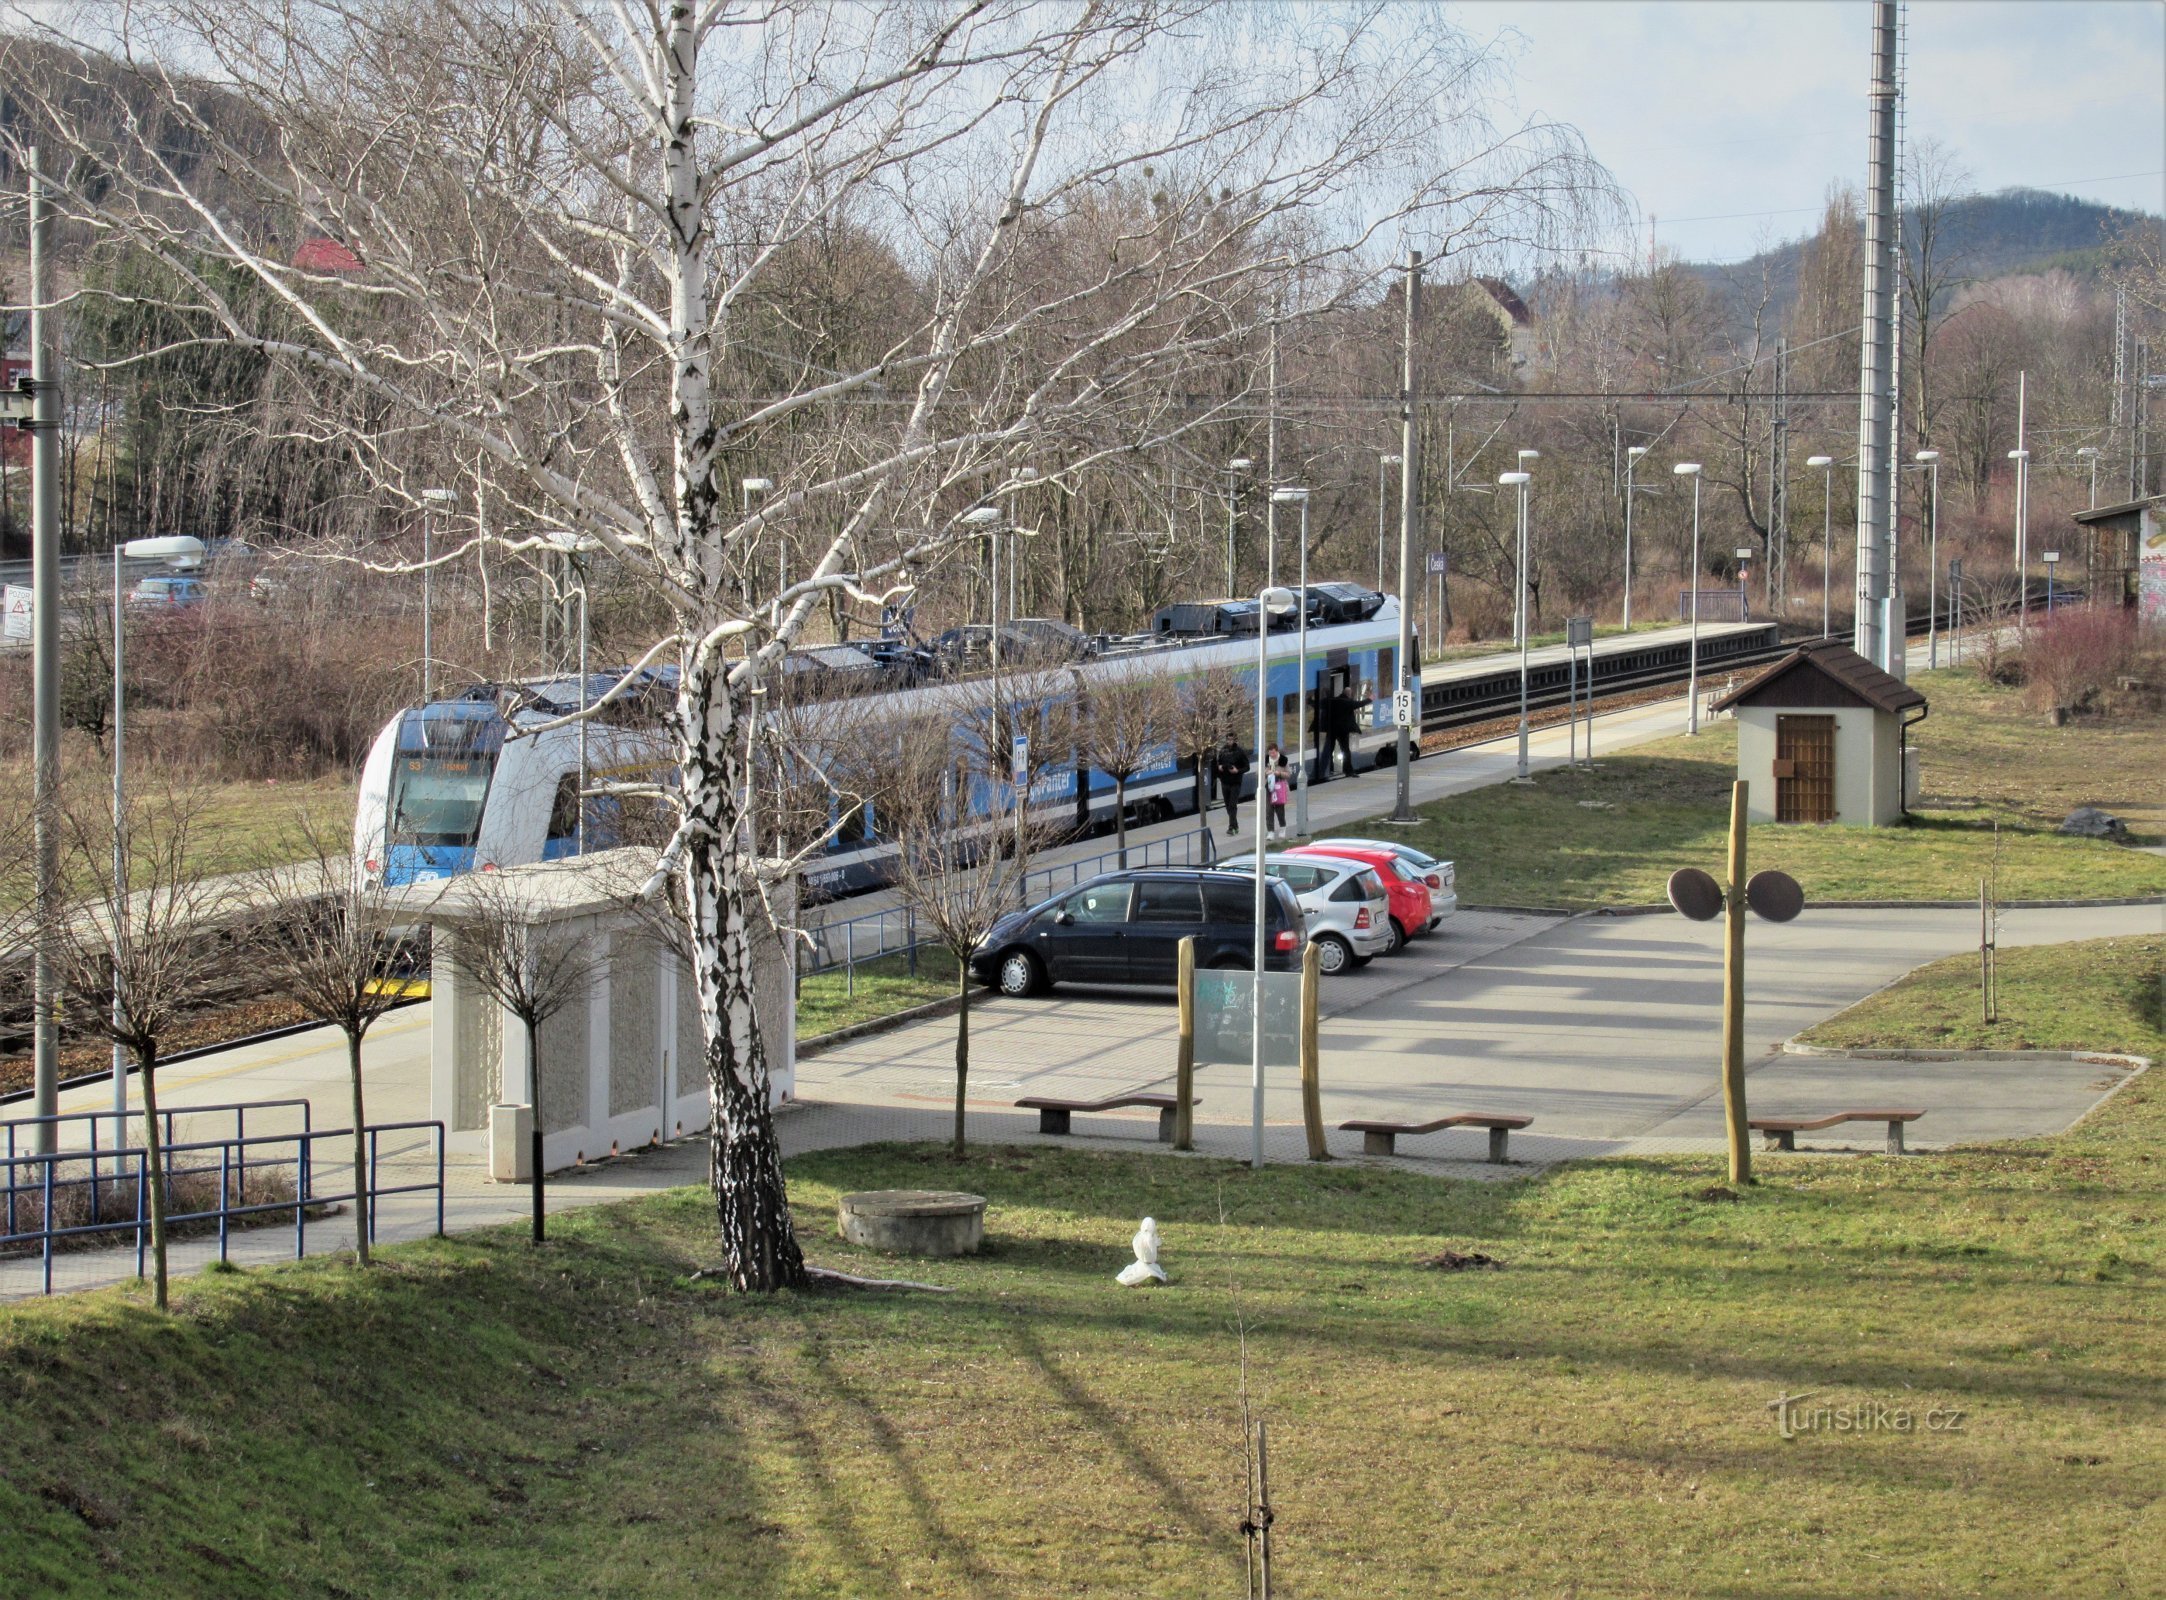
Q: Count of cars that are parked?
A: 4